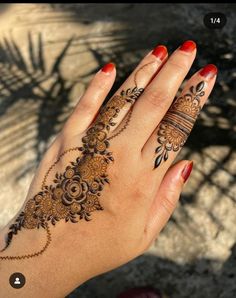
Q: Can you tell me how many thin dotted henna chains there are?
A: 4